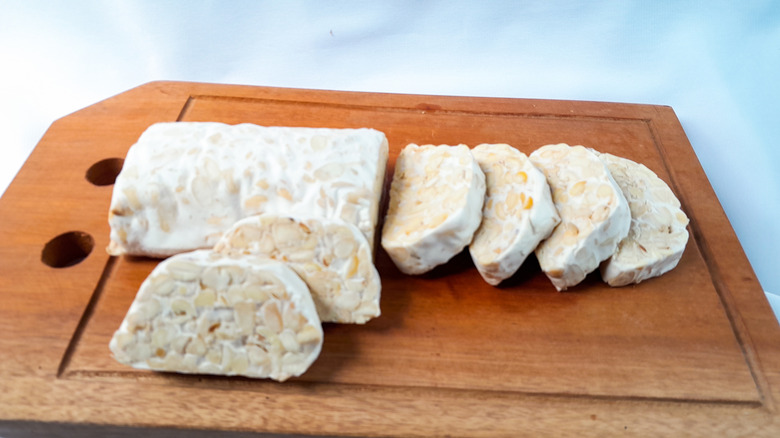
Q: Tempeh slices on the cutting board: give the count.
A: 6